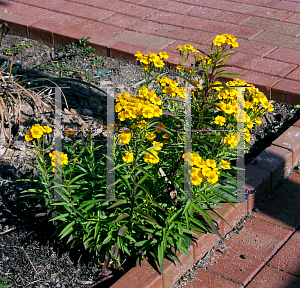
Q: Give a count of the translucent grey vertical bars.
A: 4